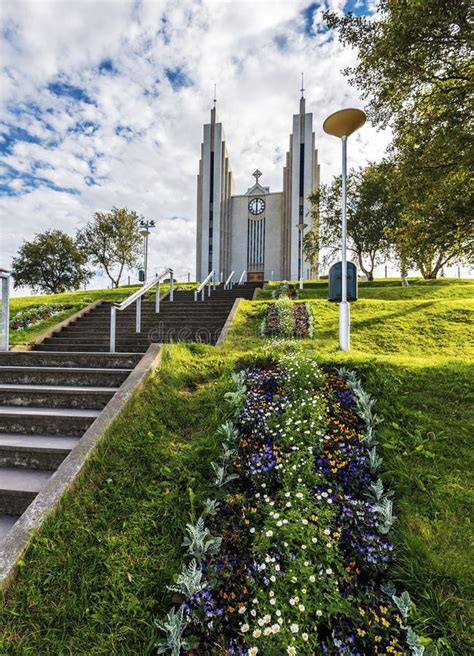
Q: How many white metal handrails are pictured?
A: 5